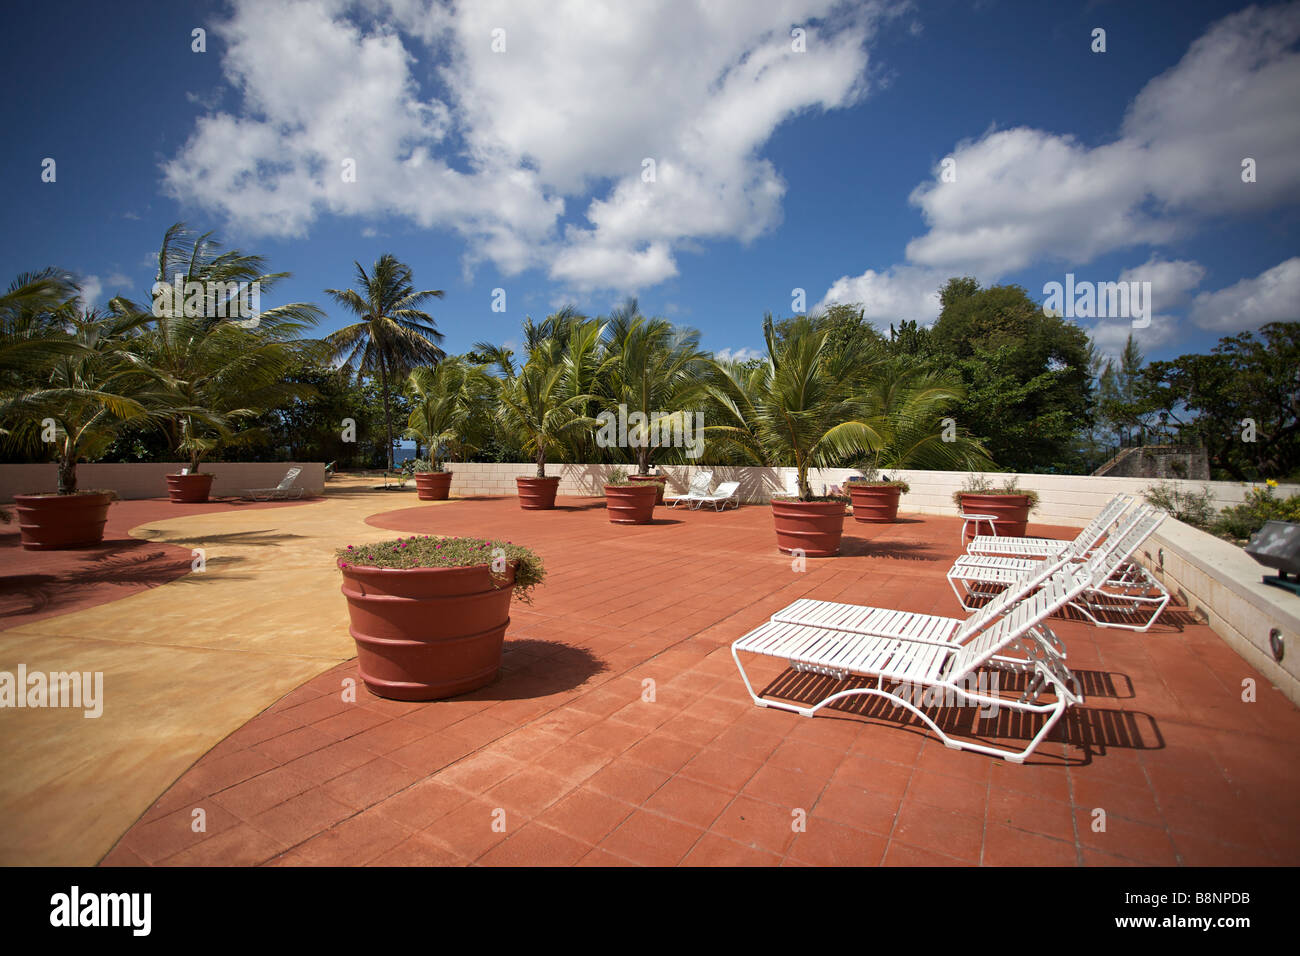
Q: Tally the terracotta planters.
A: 10